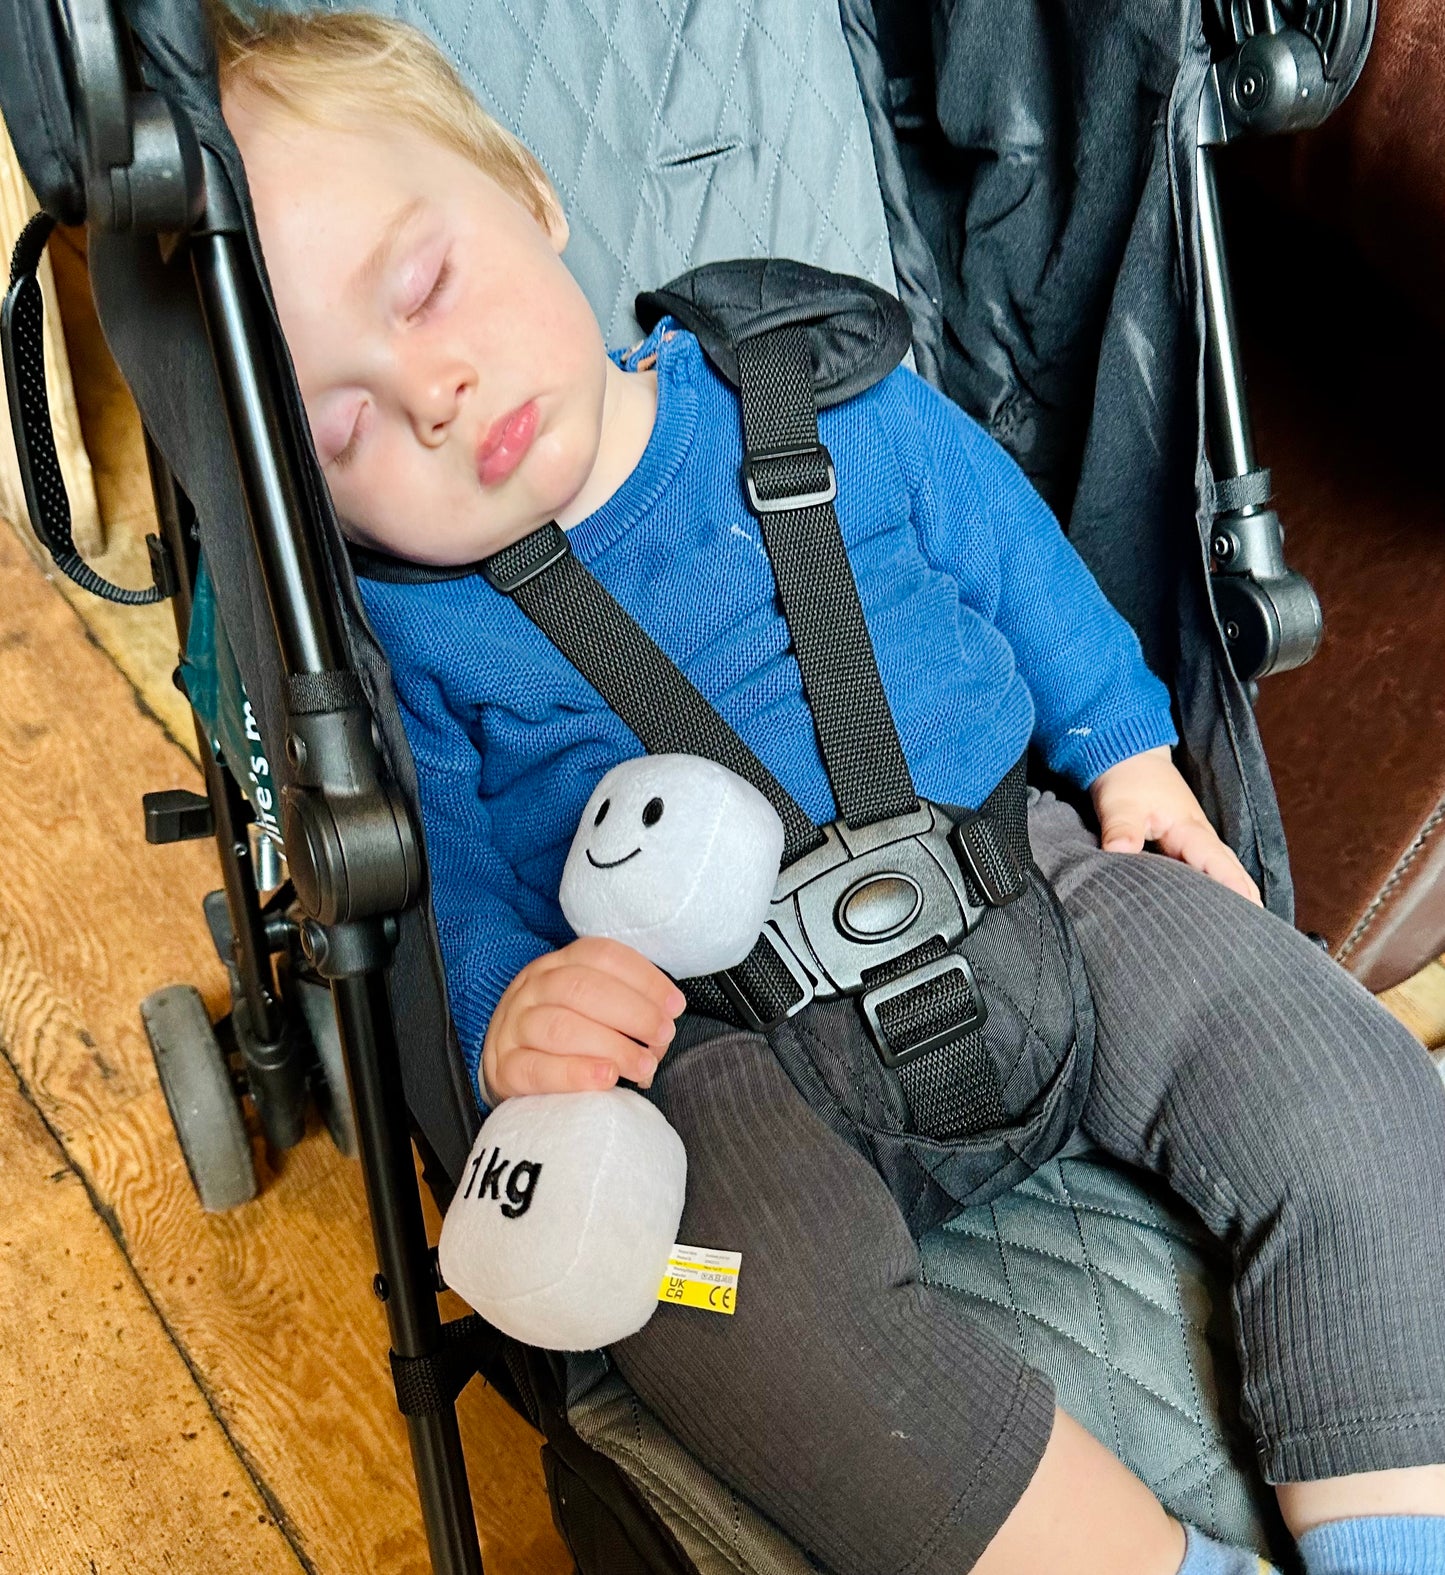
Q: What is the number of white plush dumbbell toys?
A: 1